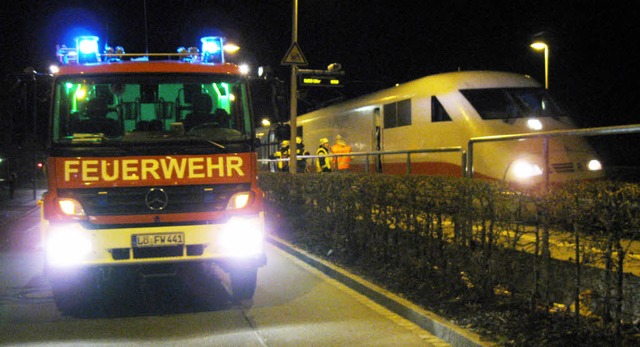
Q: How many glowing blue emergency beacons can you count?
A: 2